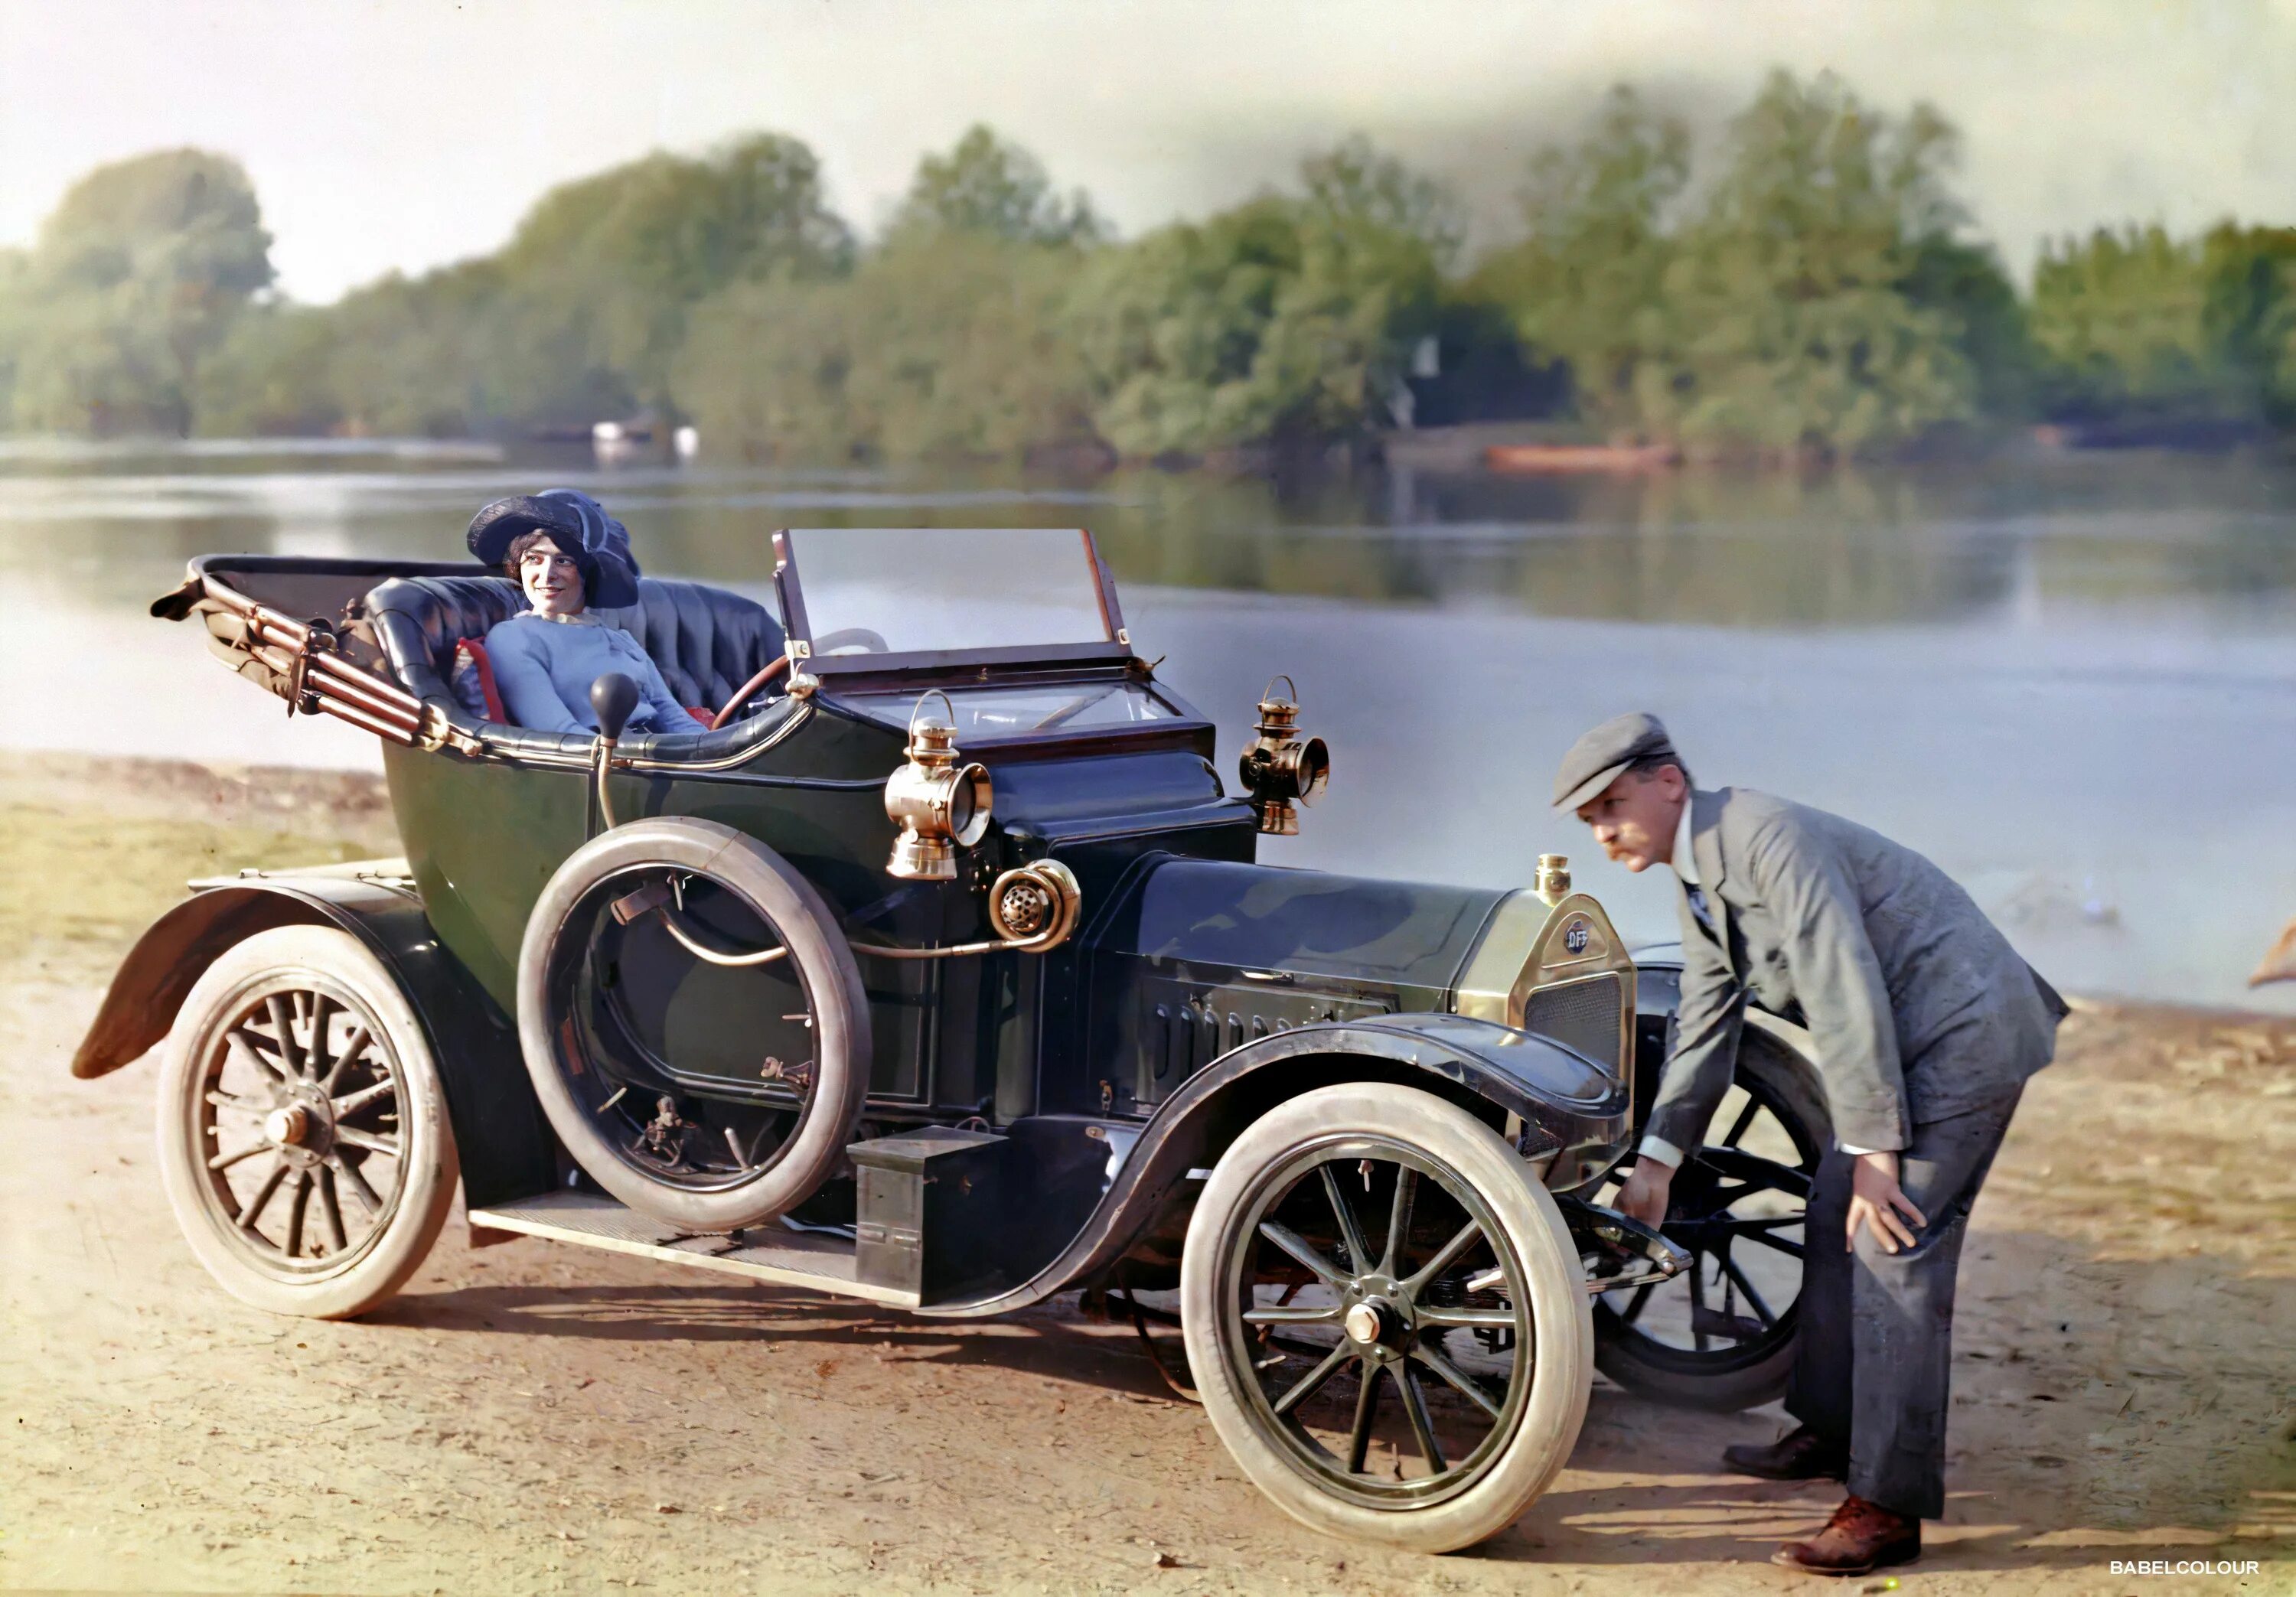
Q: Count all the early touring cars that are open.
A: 1